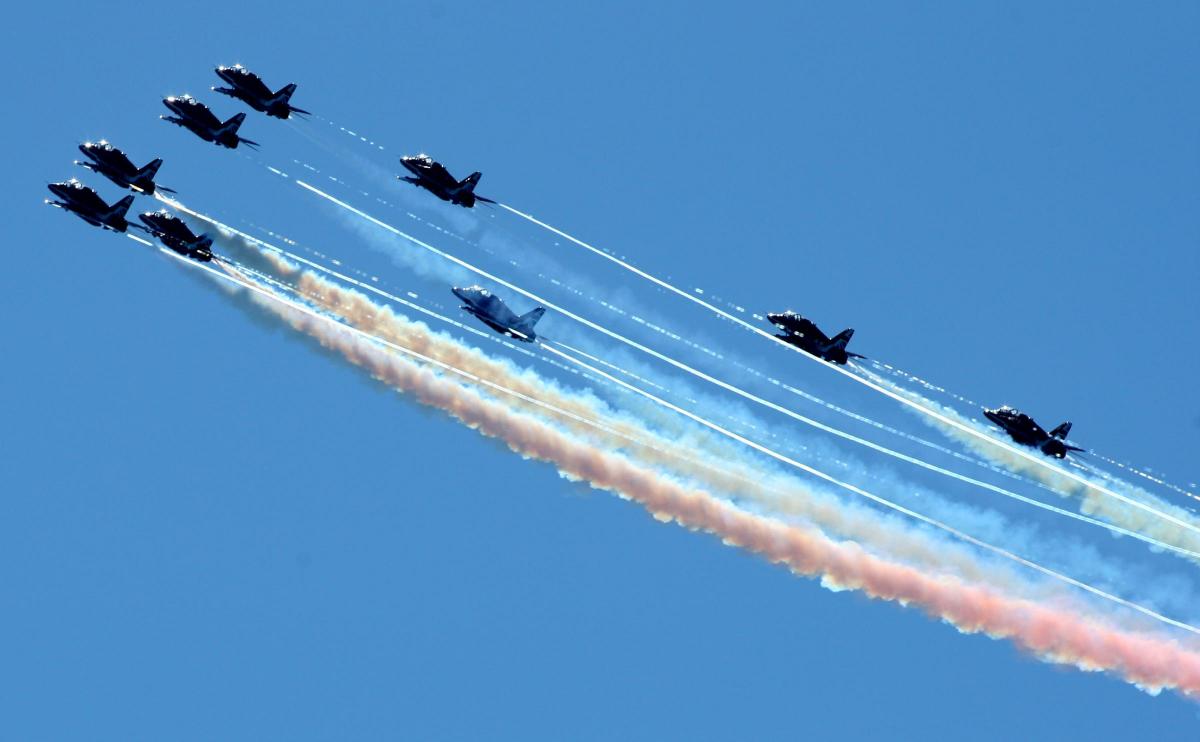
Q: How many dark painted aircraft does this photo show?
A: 9